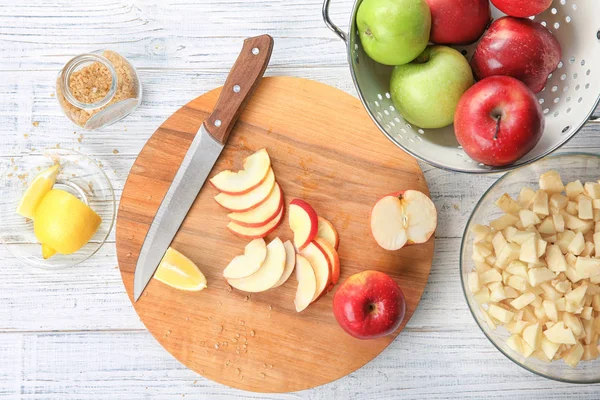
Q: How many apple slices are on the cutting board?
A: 12